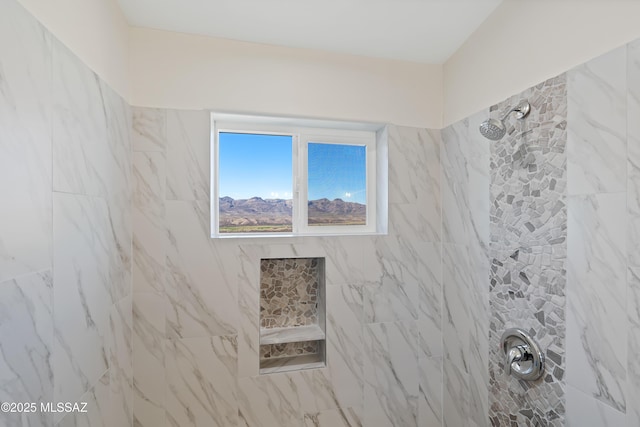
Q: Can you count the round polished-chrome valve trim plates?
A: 1